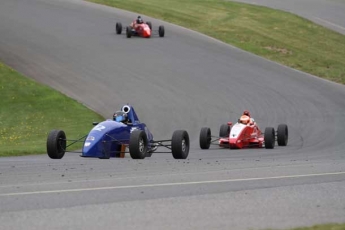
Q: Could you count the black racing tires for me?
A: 11